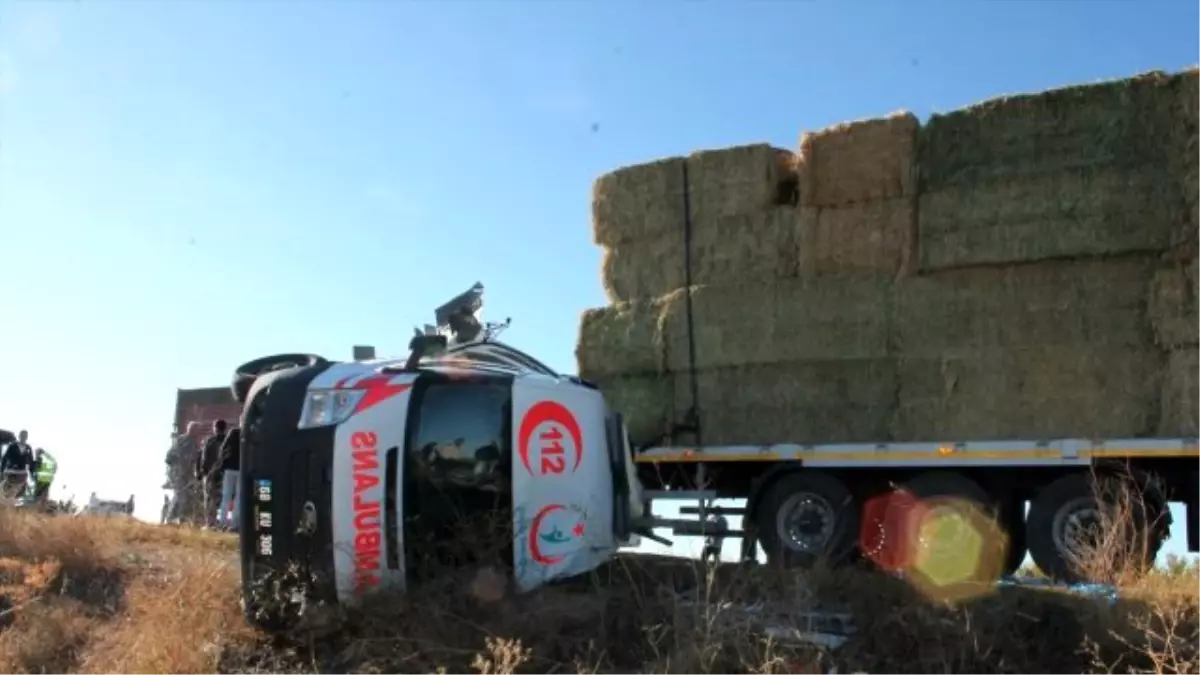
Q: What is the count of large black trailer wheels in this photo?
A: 3